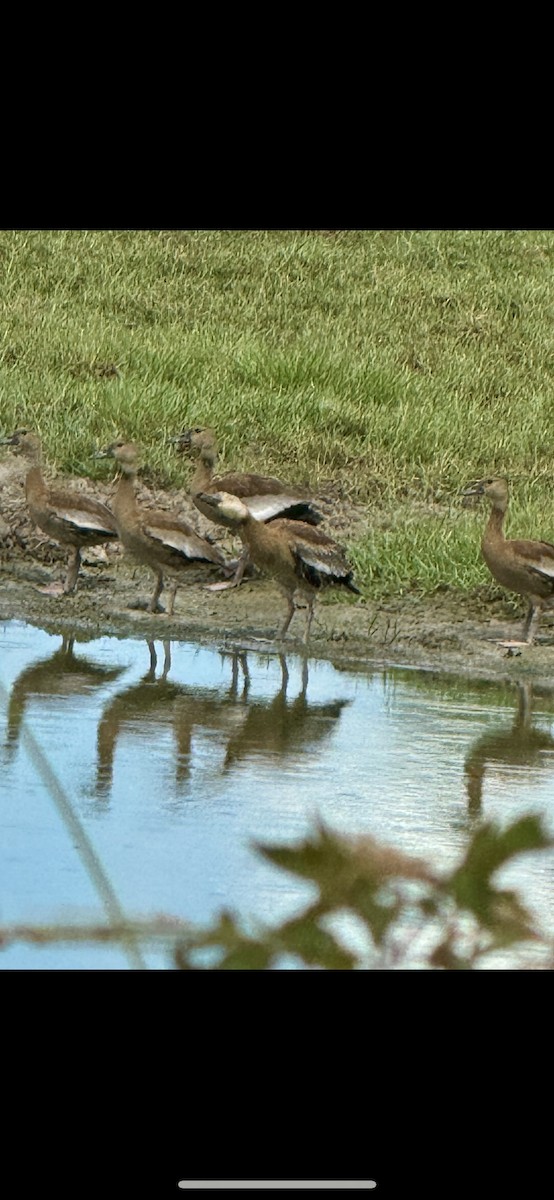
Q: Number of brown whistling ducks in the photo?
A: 5